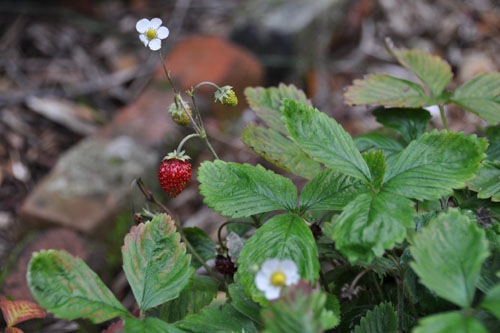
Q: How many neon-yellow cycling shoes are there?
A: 0